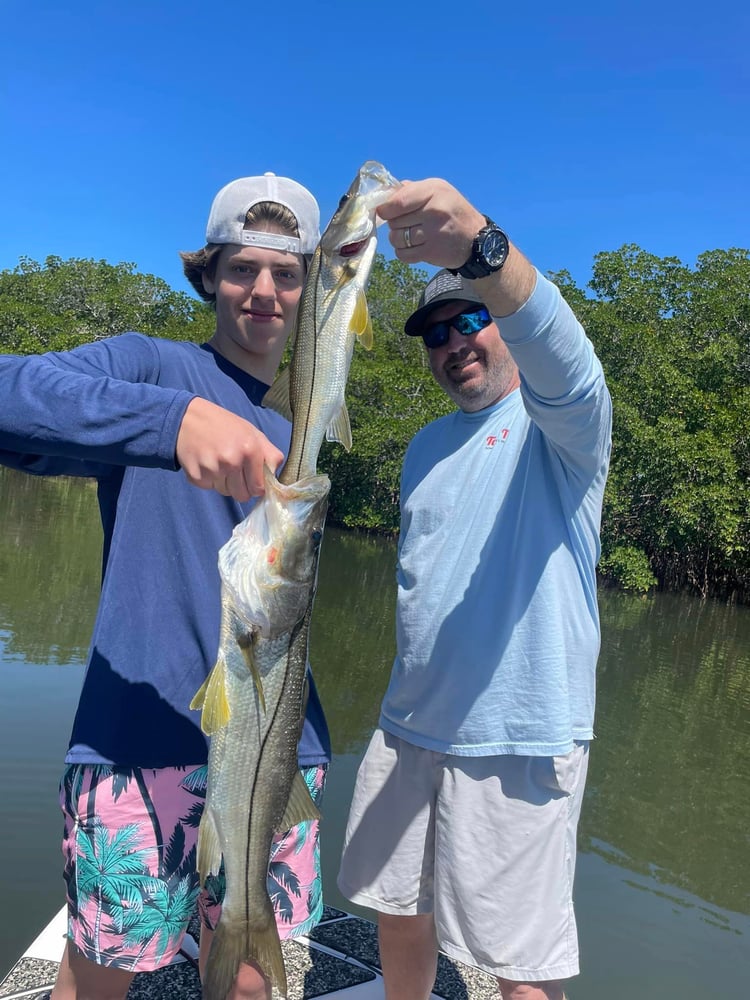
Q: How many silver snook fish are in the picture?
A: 2